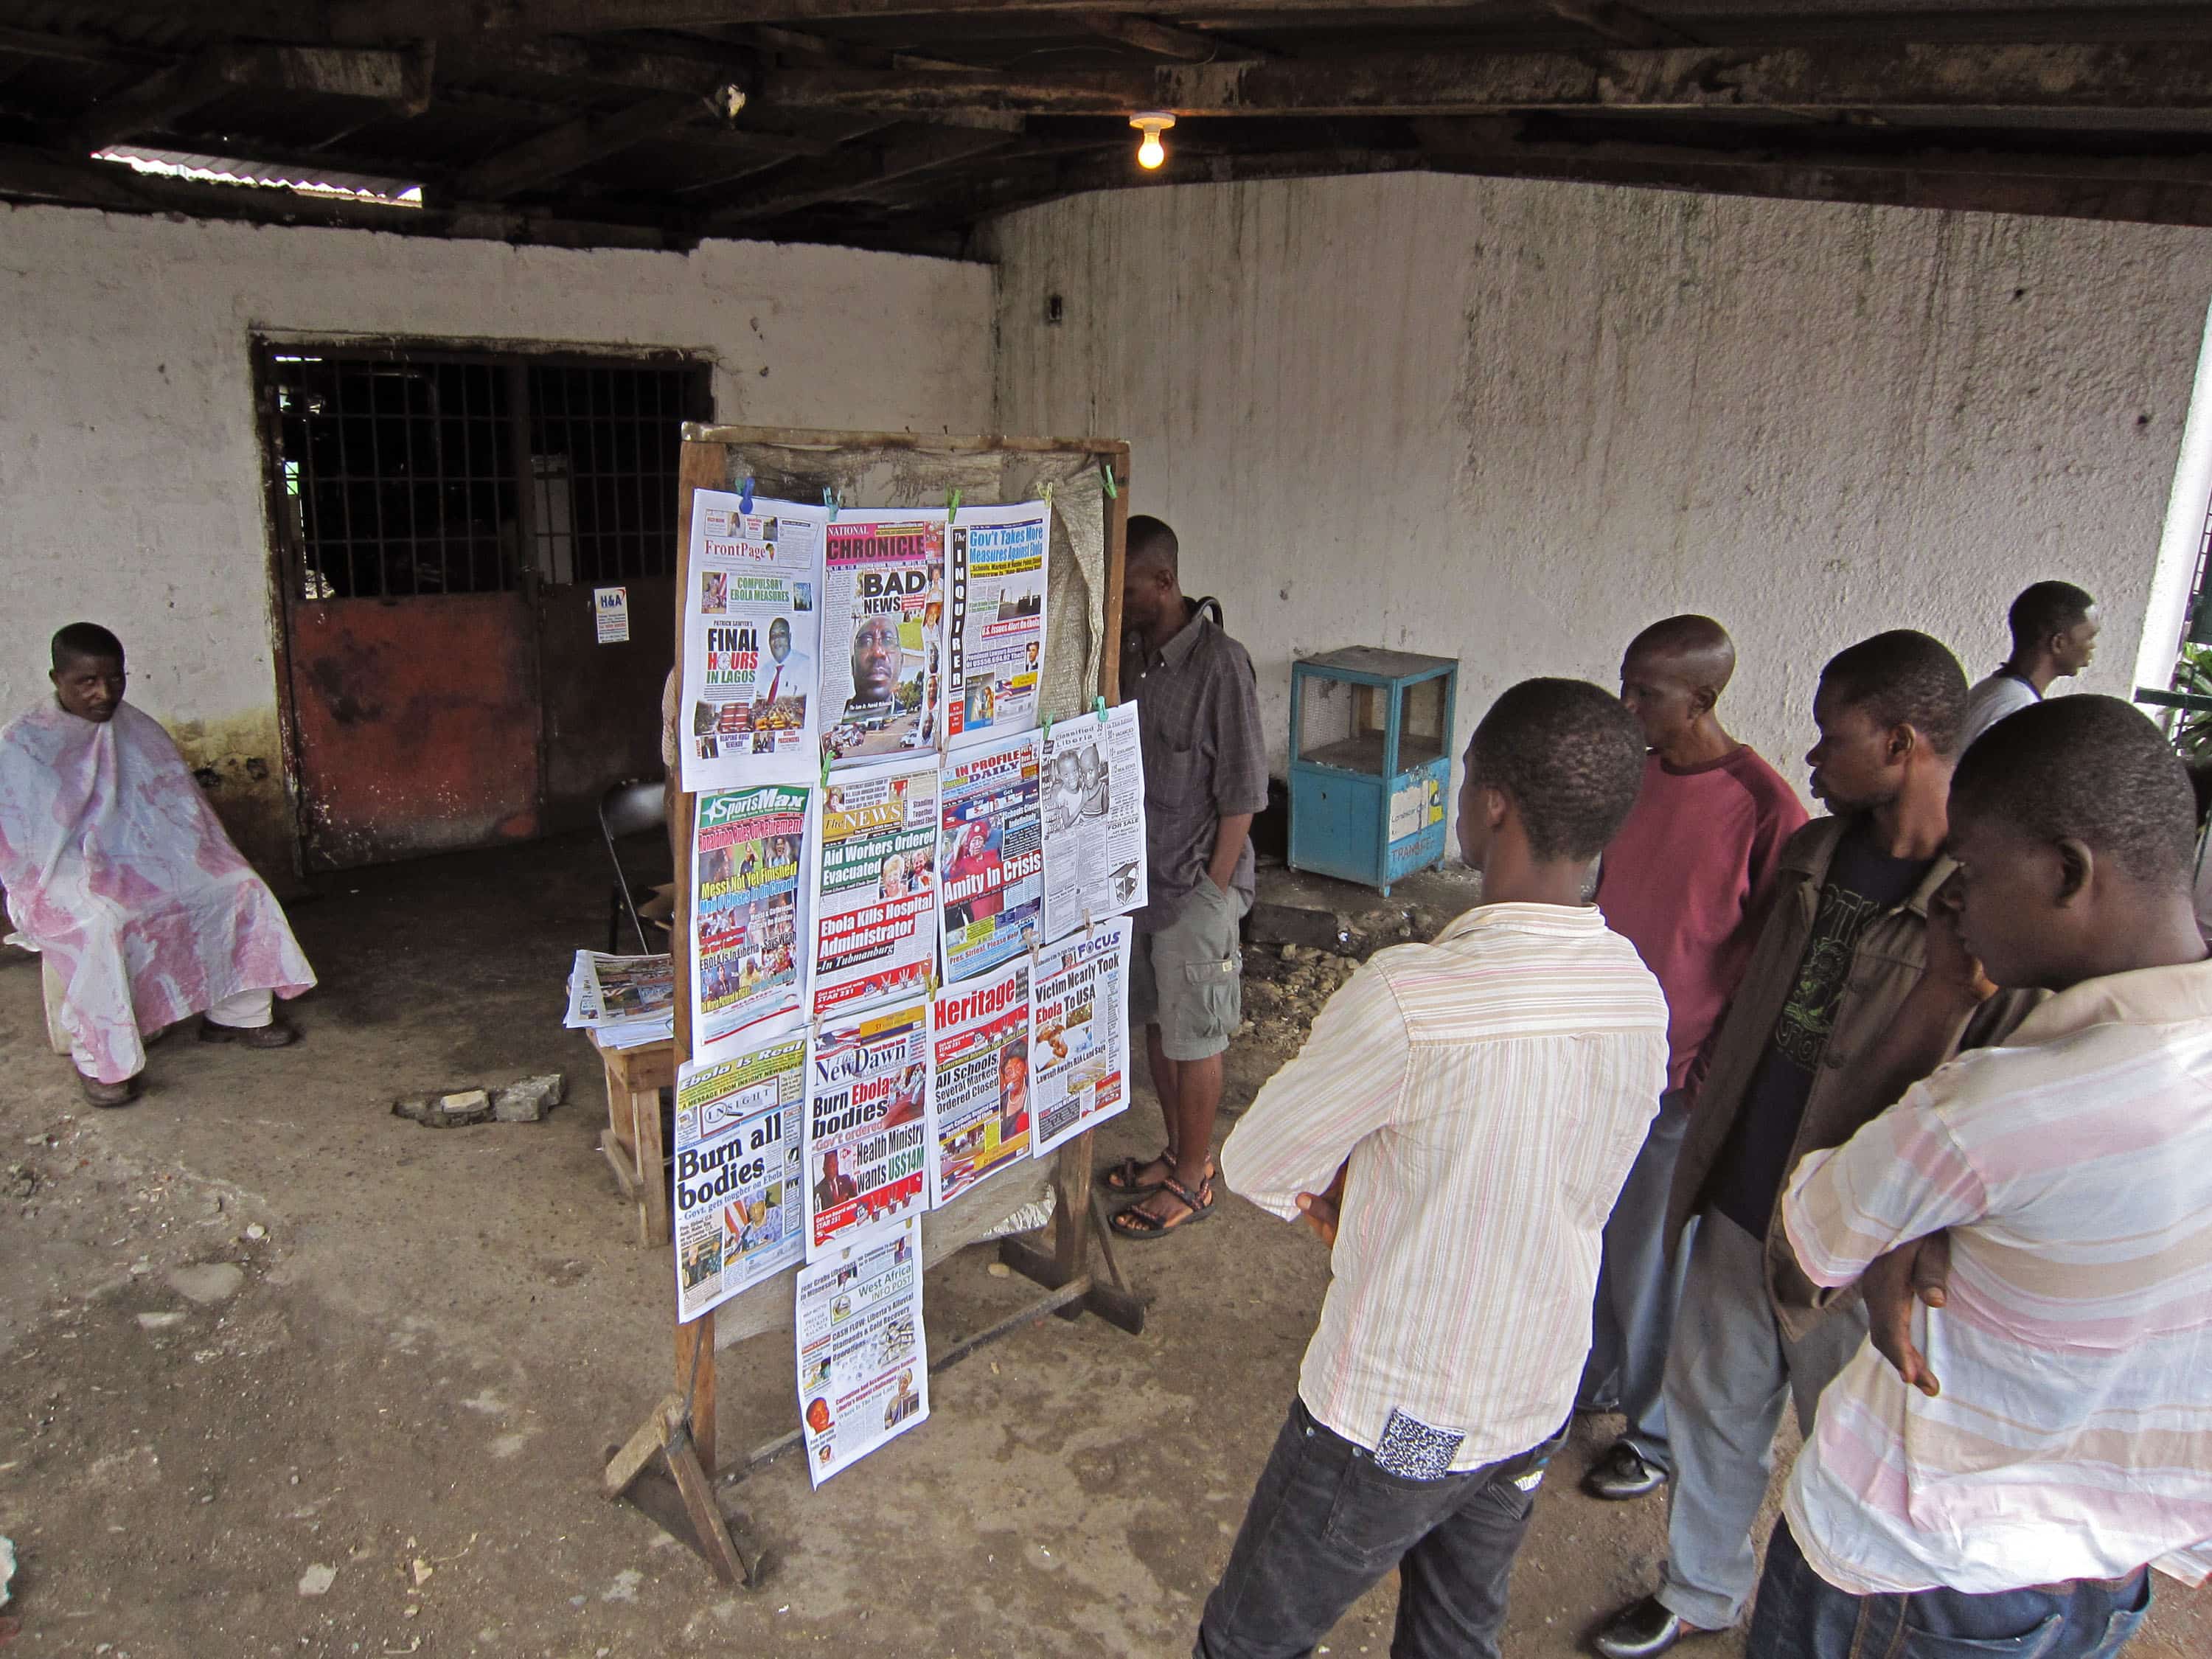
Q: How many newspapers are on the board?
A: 12